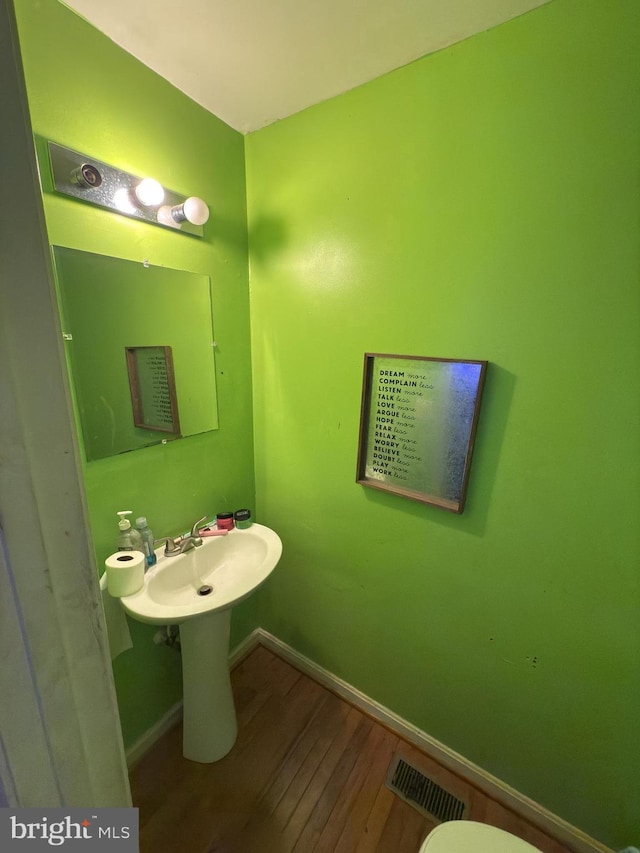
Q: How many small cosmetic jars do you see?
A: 2